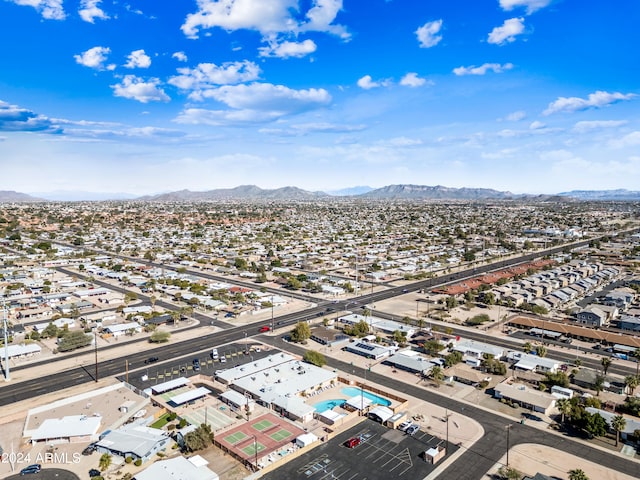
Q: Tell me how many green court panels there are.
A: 4